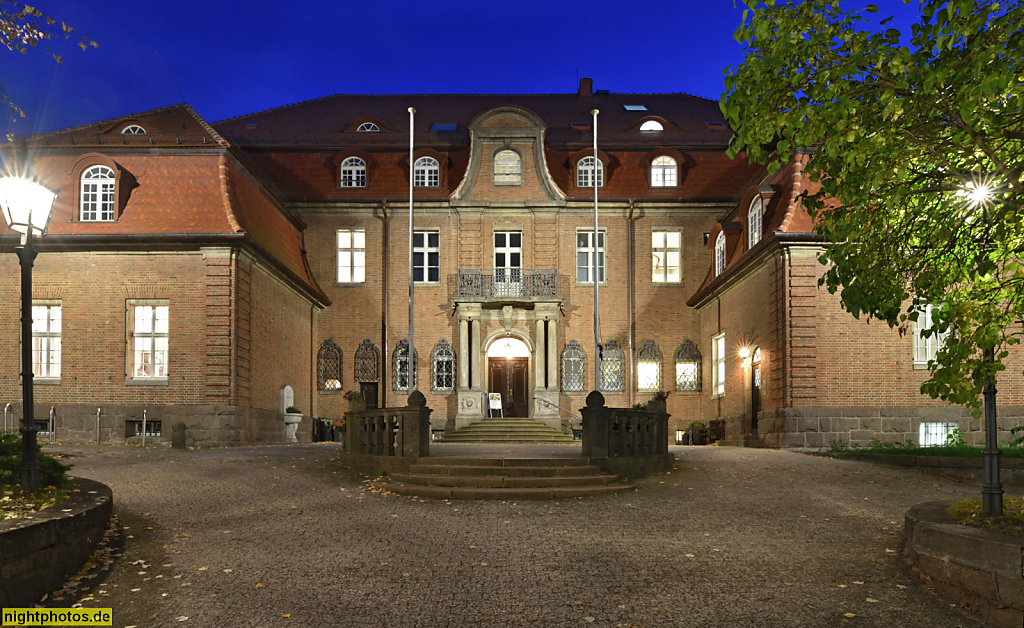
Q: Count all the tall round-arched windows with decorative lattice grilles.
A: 8